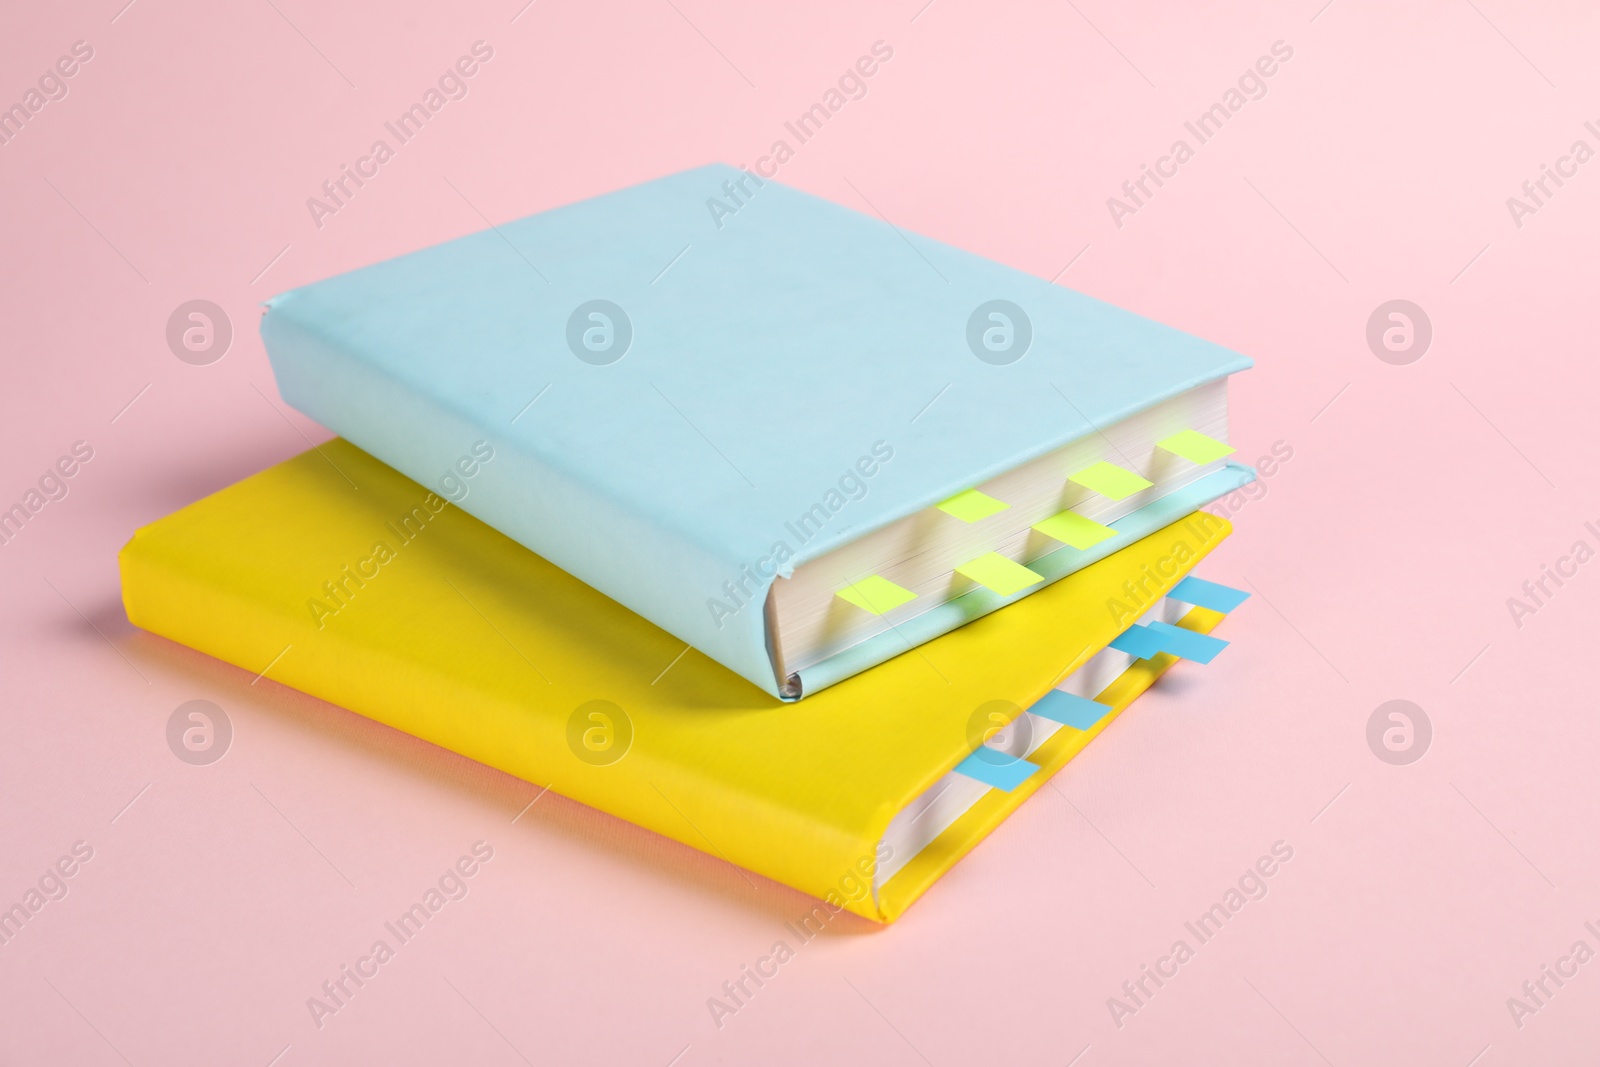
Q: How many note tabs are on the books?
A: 11